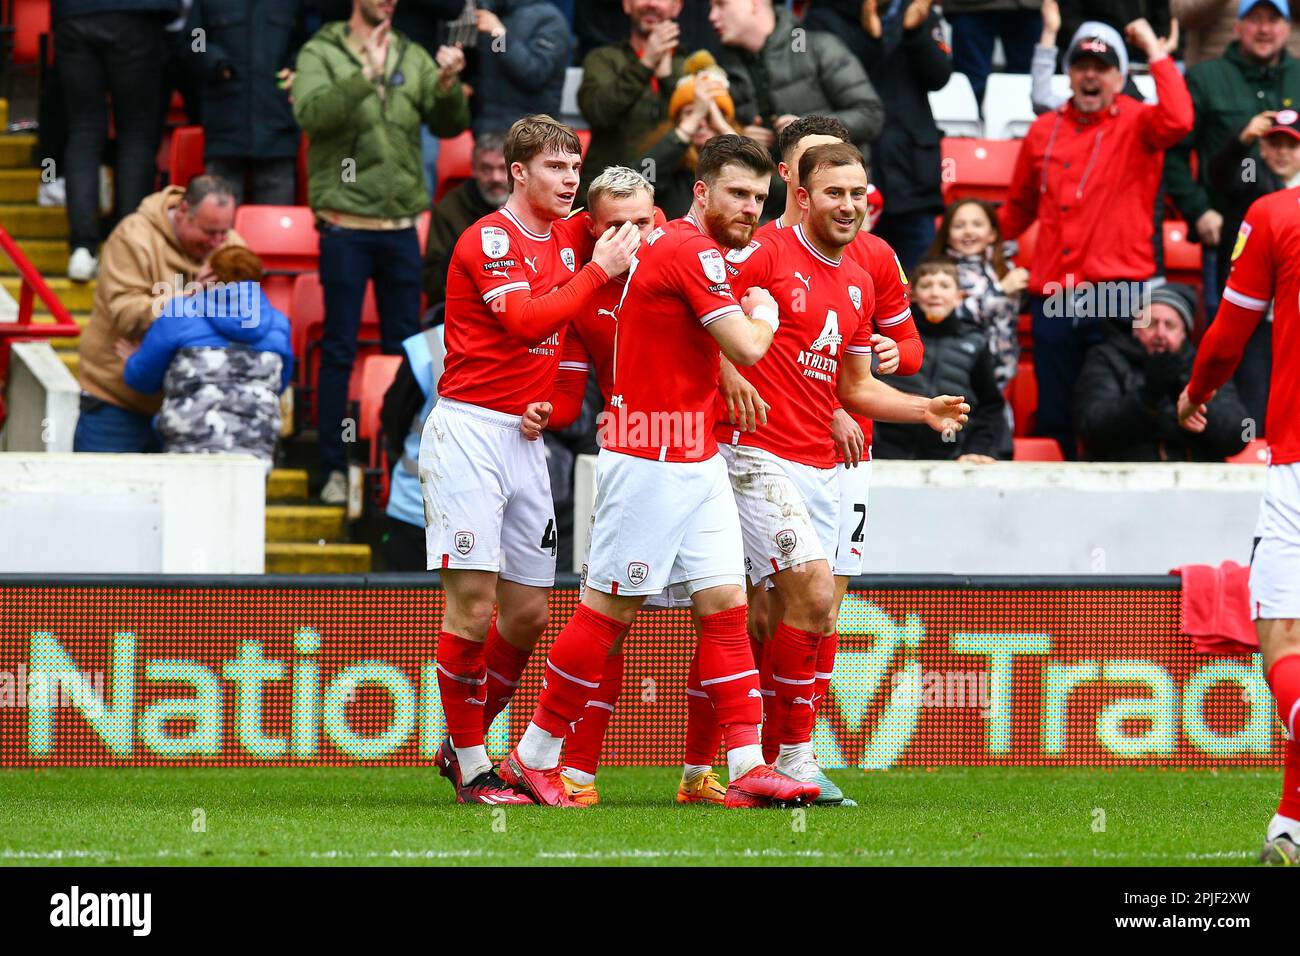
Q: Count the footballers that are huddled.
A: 5